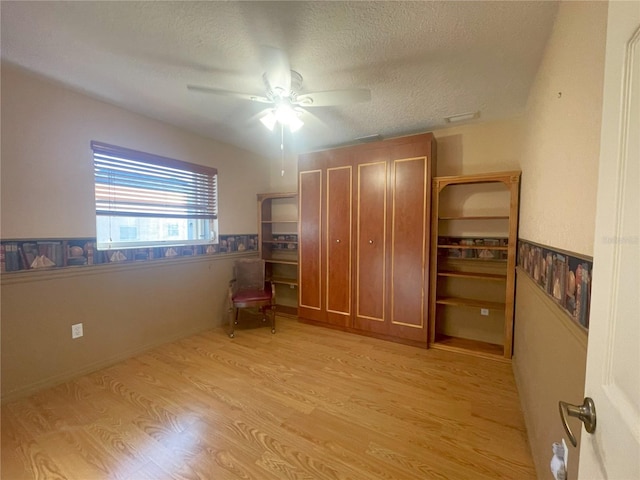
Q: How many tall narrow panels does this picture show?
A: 4